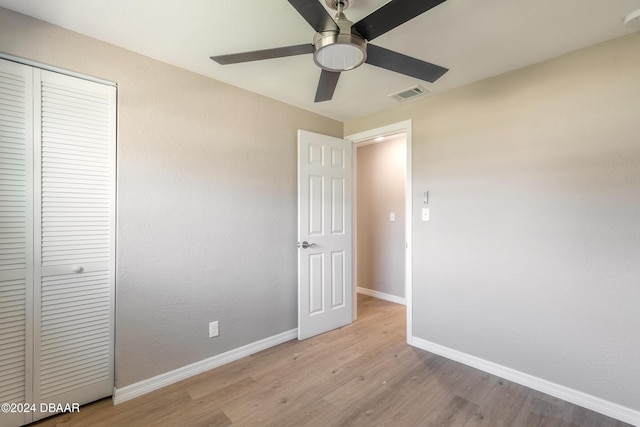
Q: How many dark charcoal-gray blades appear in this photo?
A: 5